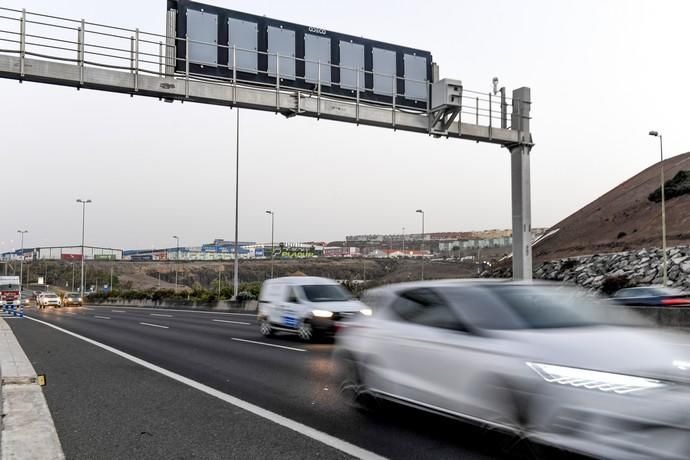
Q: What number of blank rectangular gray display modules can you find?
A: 7